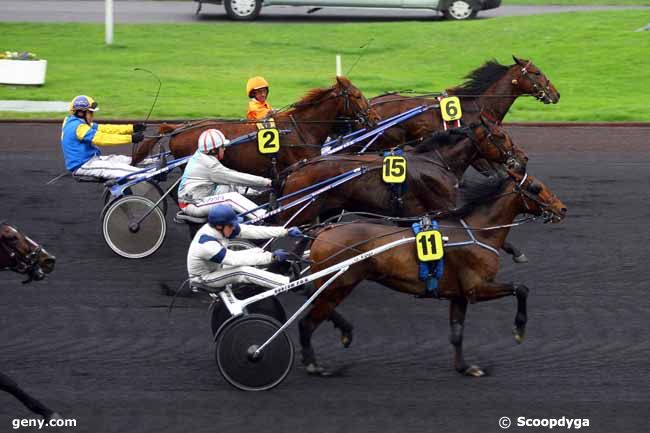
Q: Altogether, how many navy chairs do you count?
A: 0